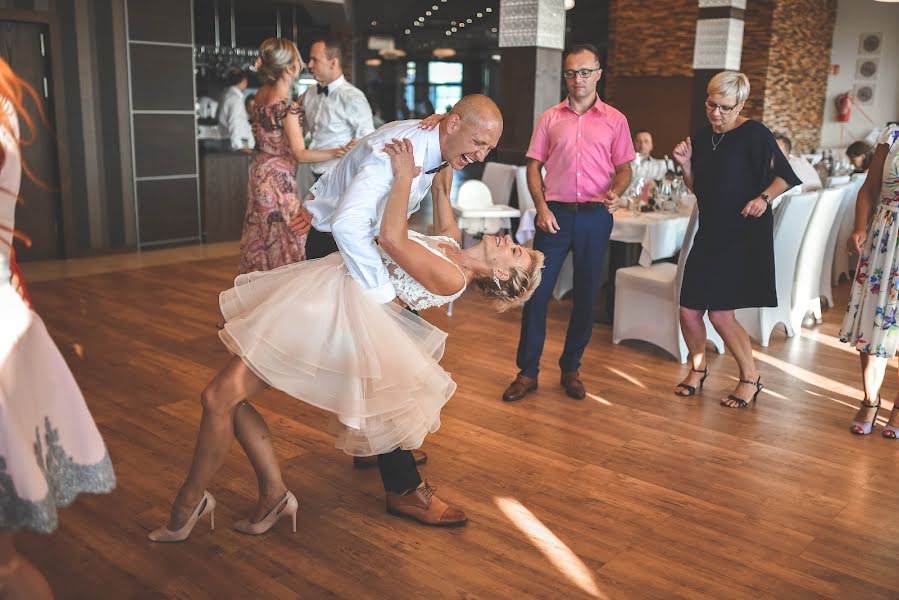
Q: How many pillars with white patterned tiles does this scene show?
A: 2